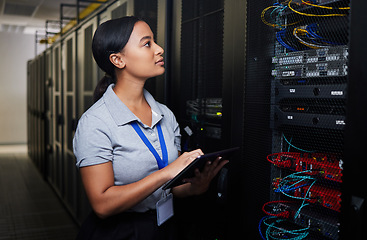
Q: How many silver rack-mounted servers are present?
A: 2